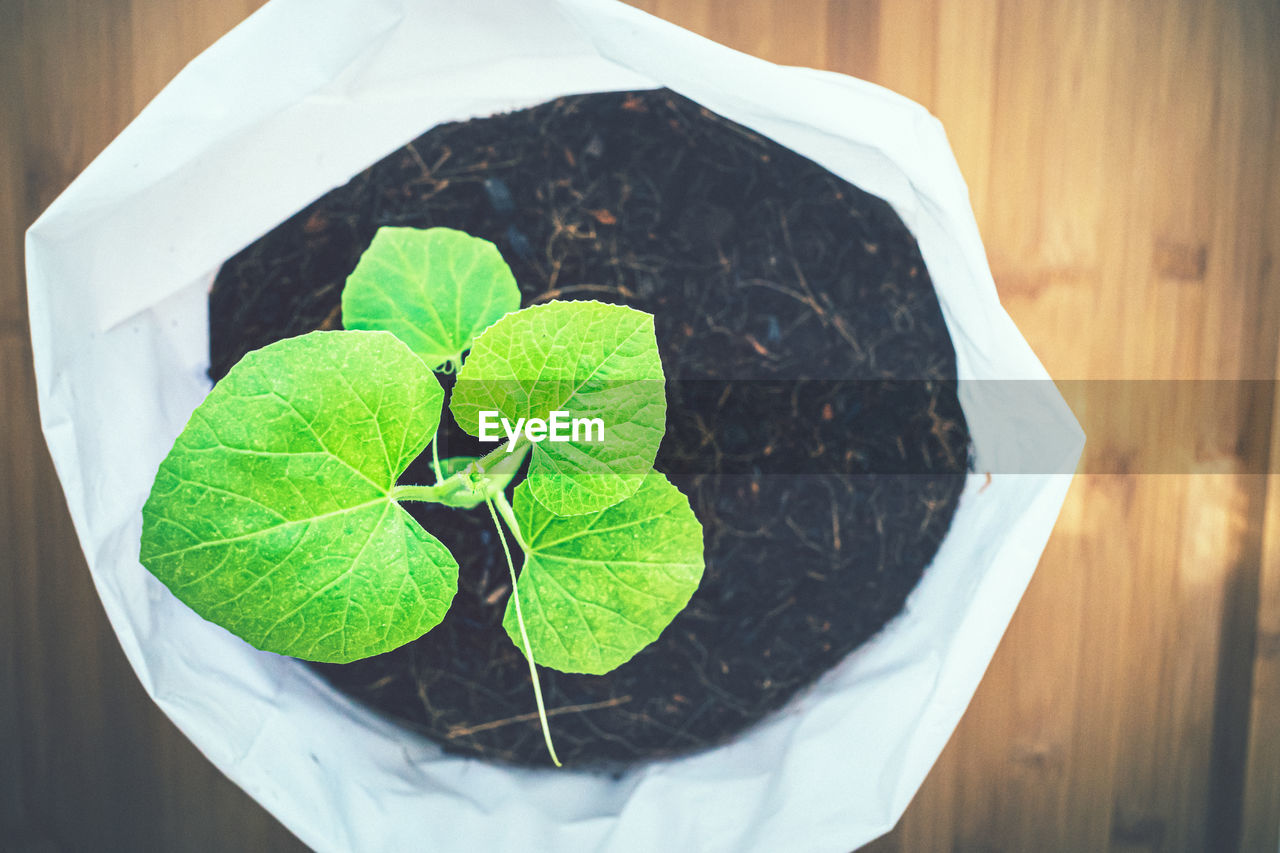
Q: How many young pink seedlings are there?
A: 0